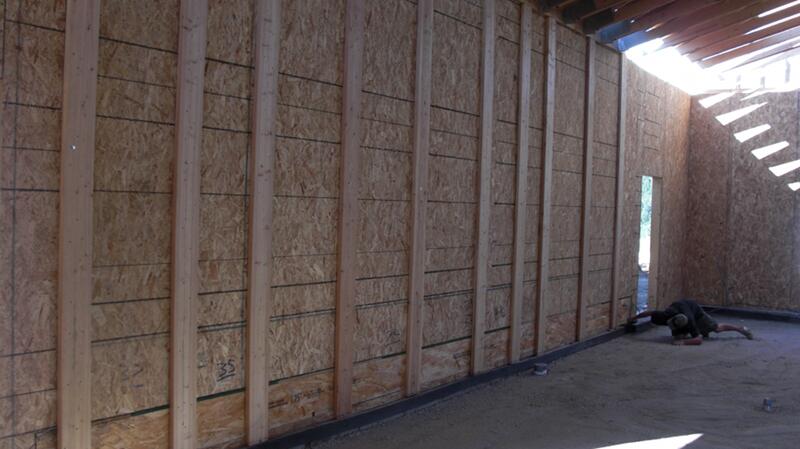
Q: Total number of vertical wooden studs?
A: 10